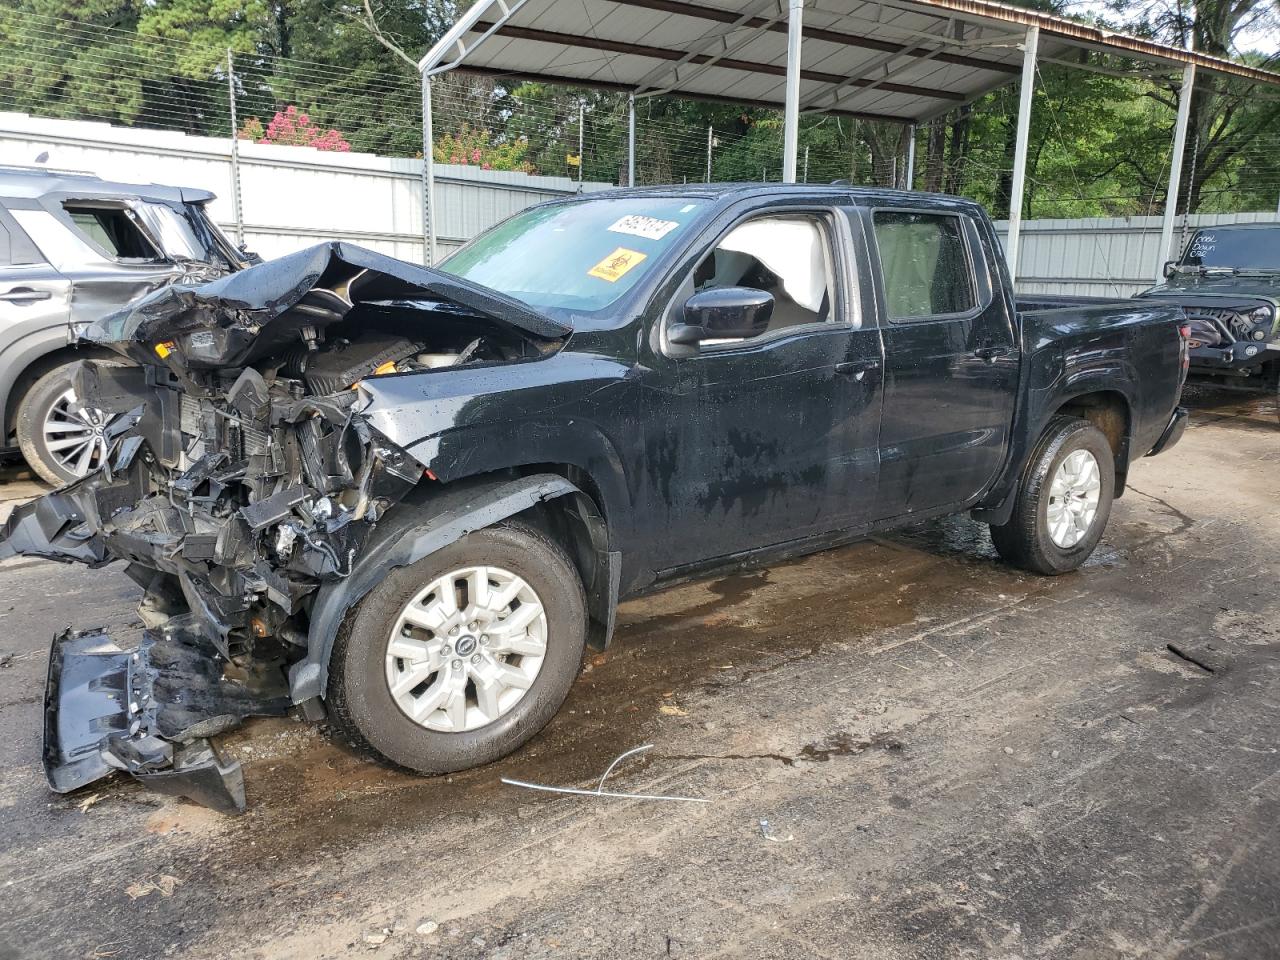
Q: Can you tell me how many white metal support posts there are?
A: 6